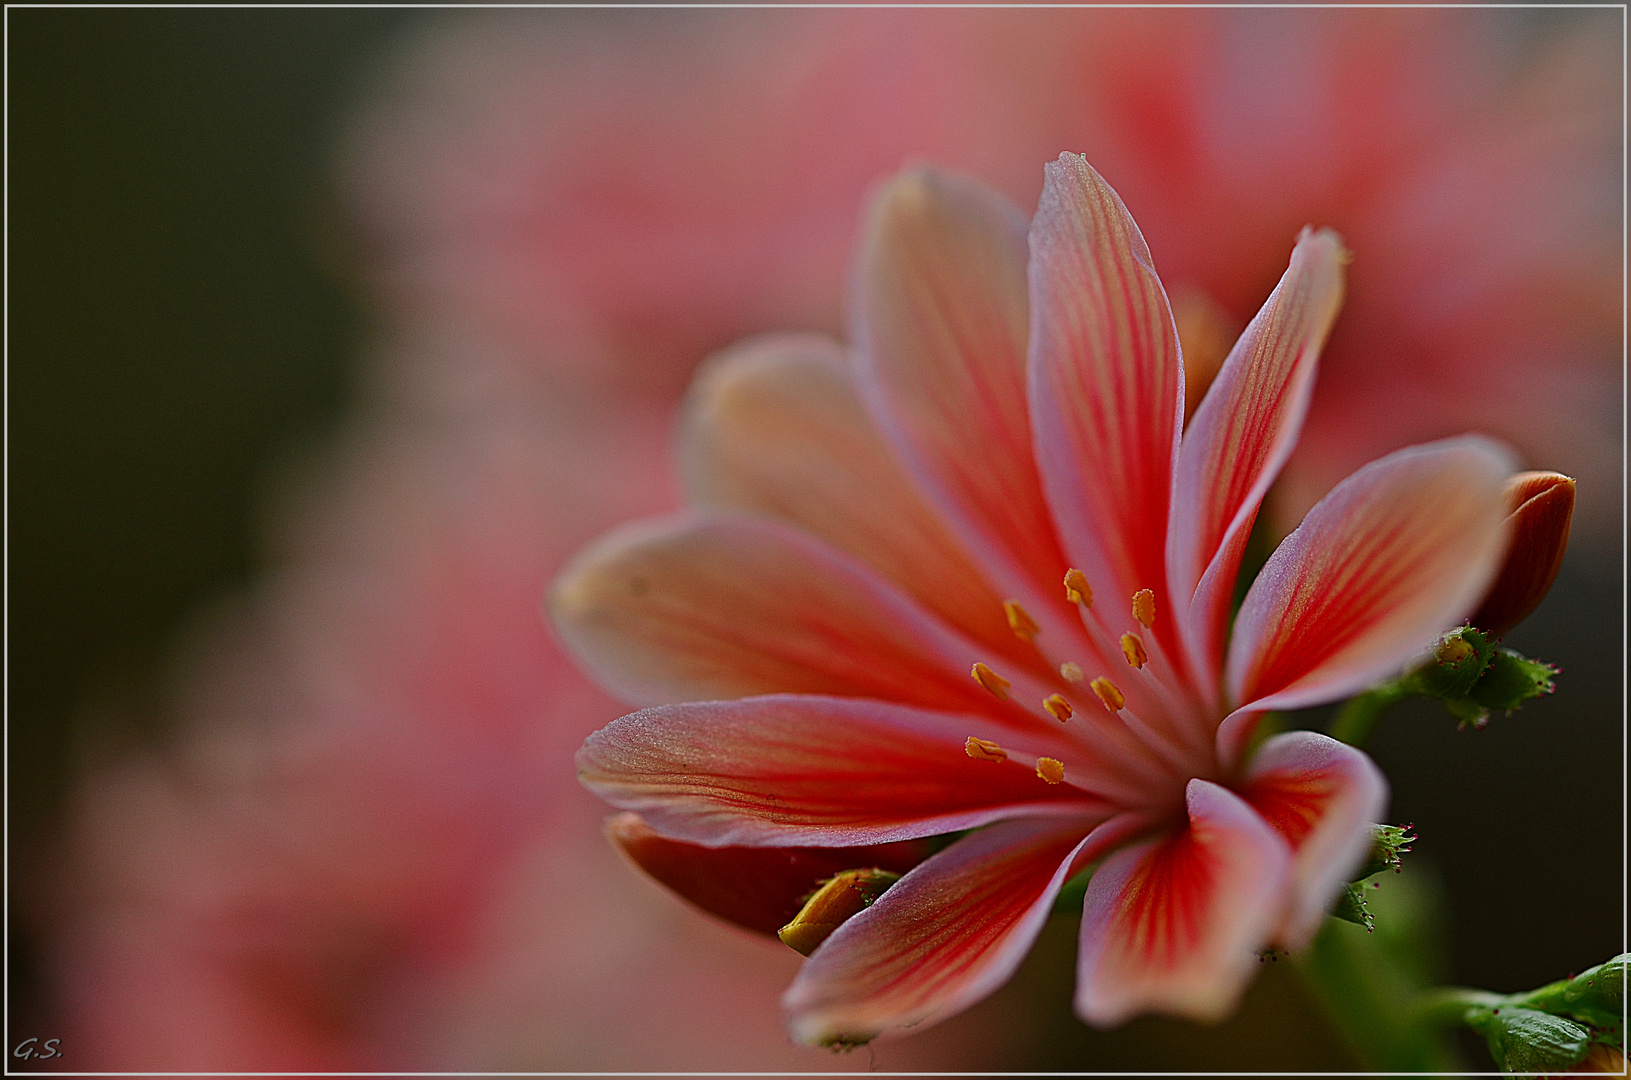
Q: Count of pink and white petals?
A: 10